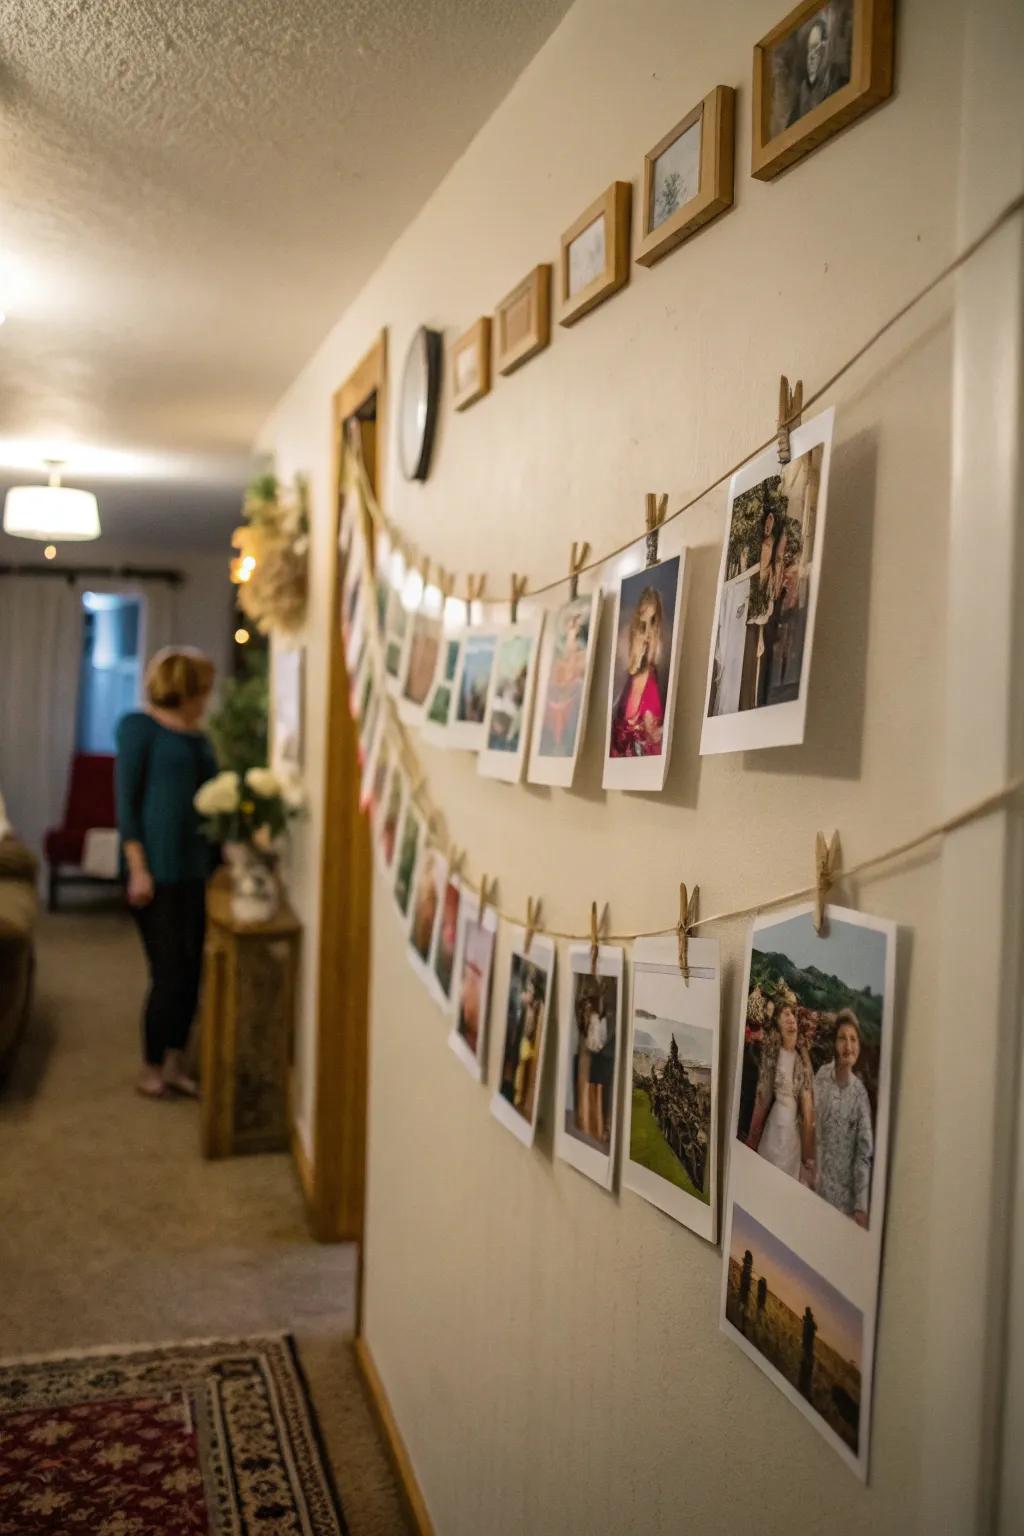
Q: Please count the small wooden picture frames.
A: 5